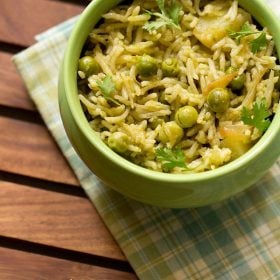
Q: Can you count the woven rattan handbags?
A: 0